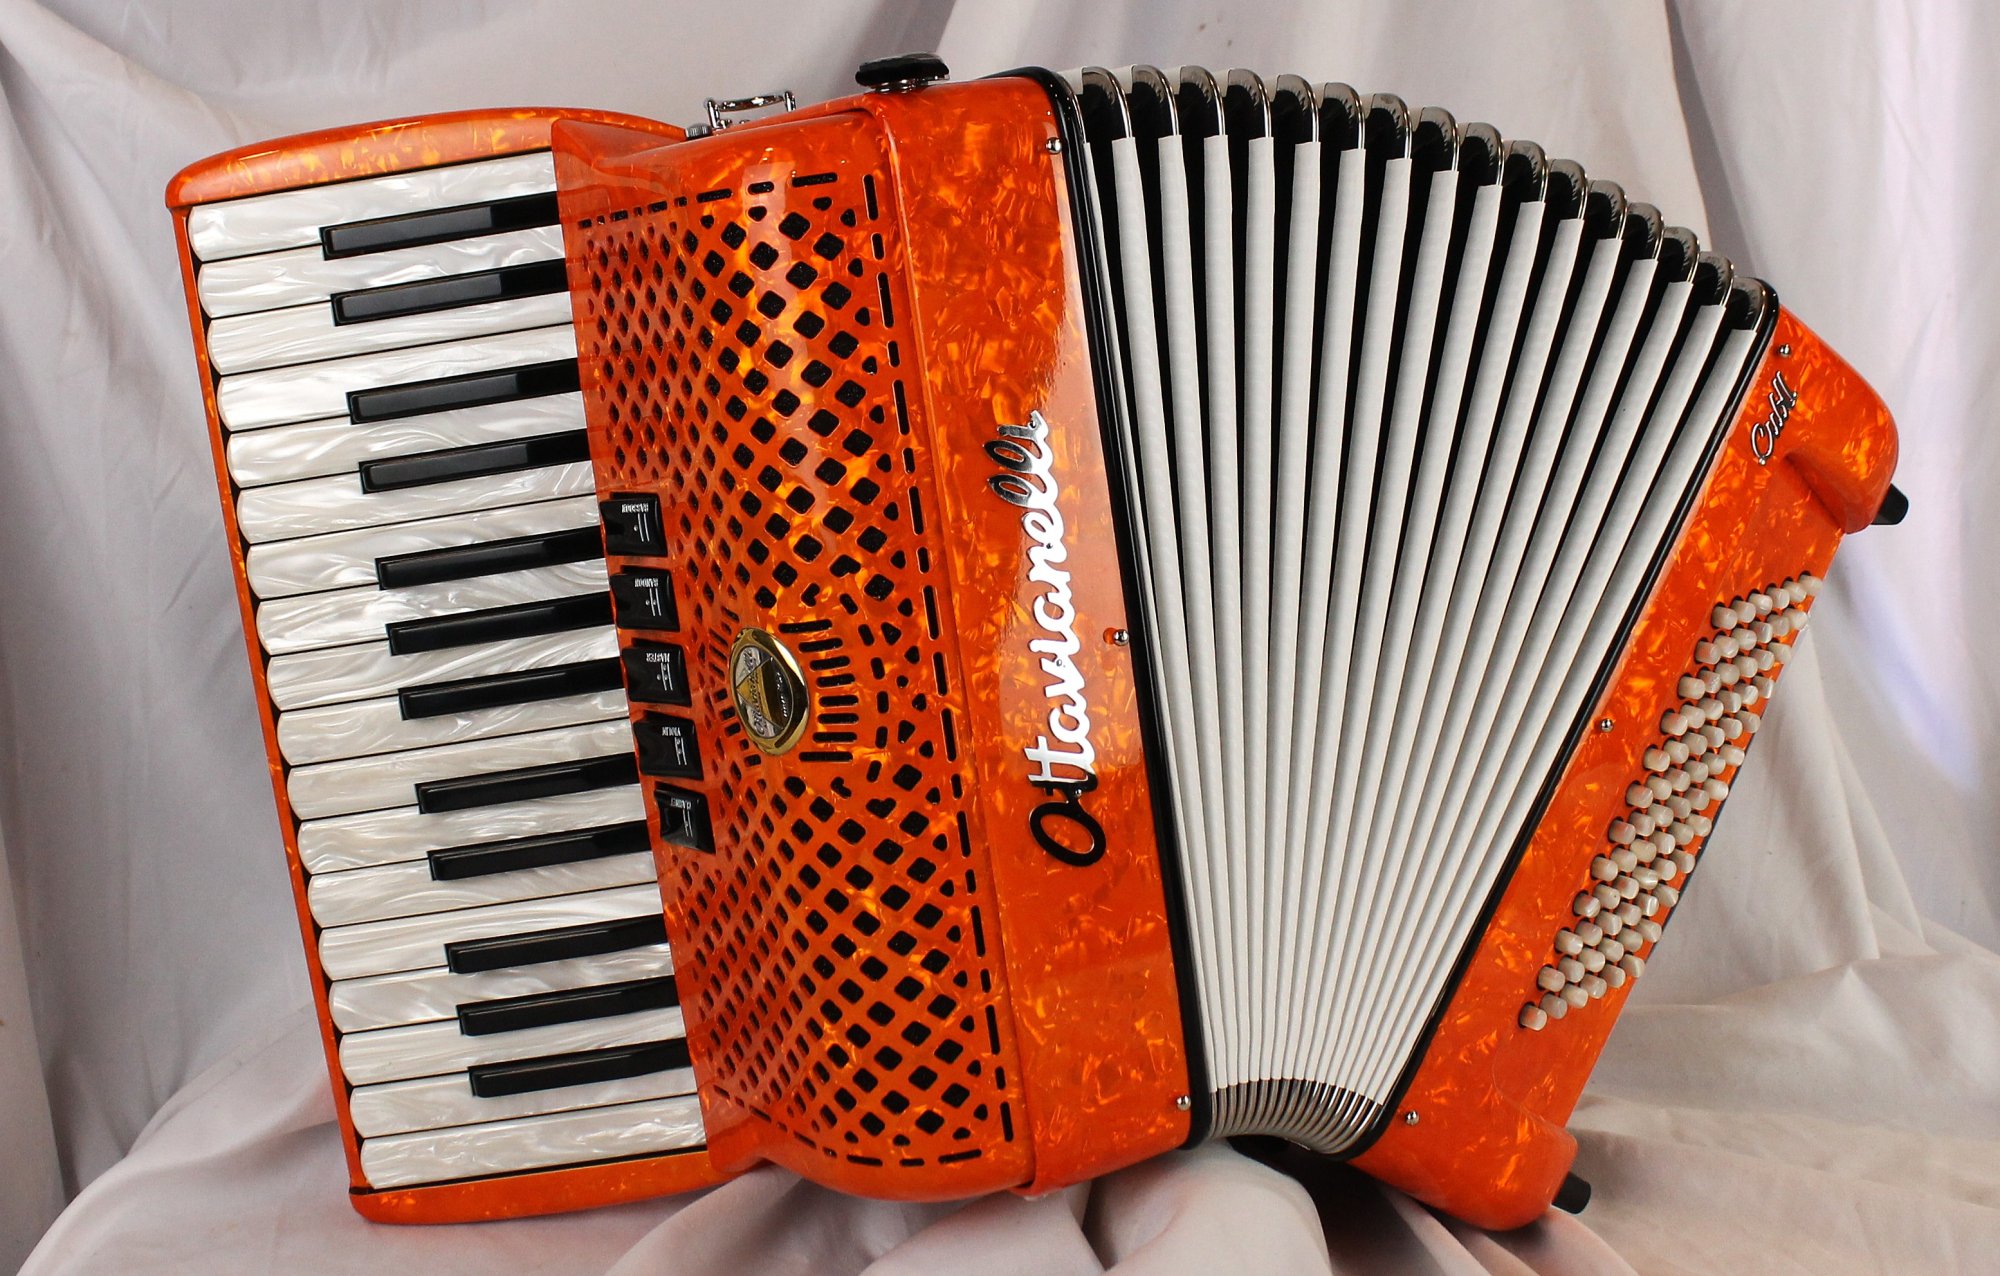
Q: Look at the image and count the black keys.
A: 12